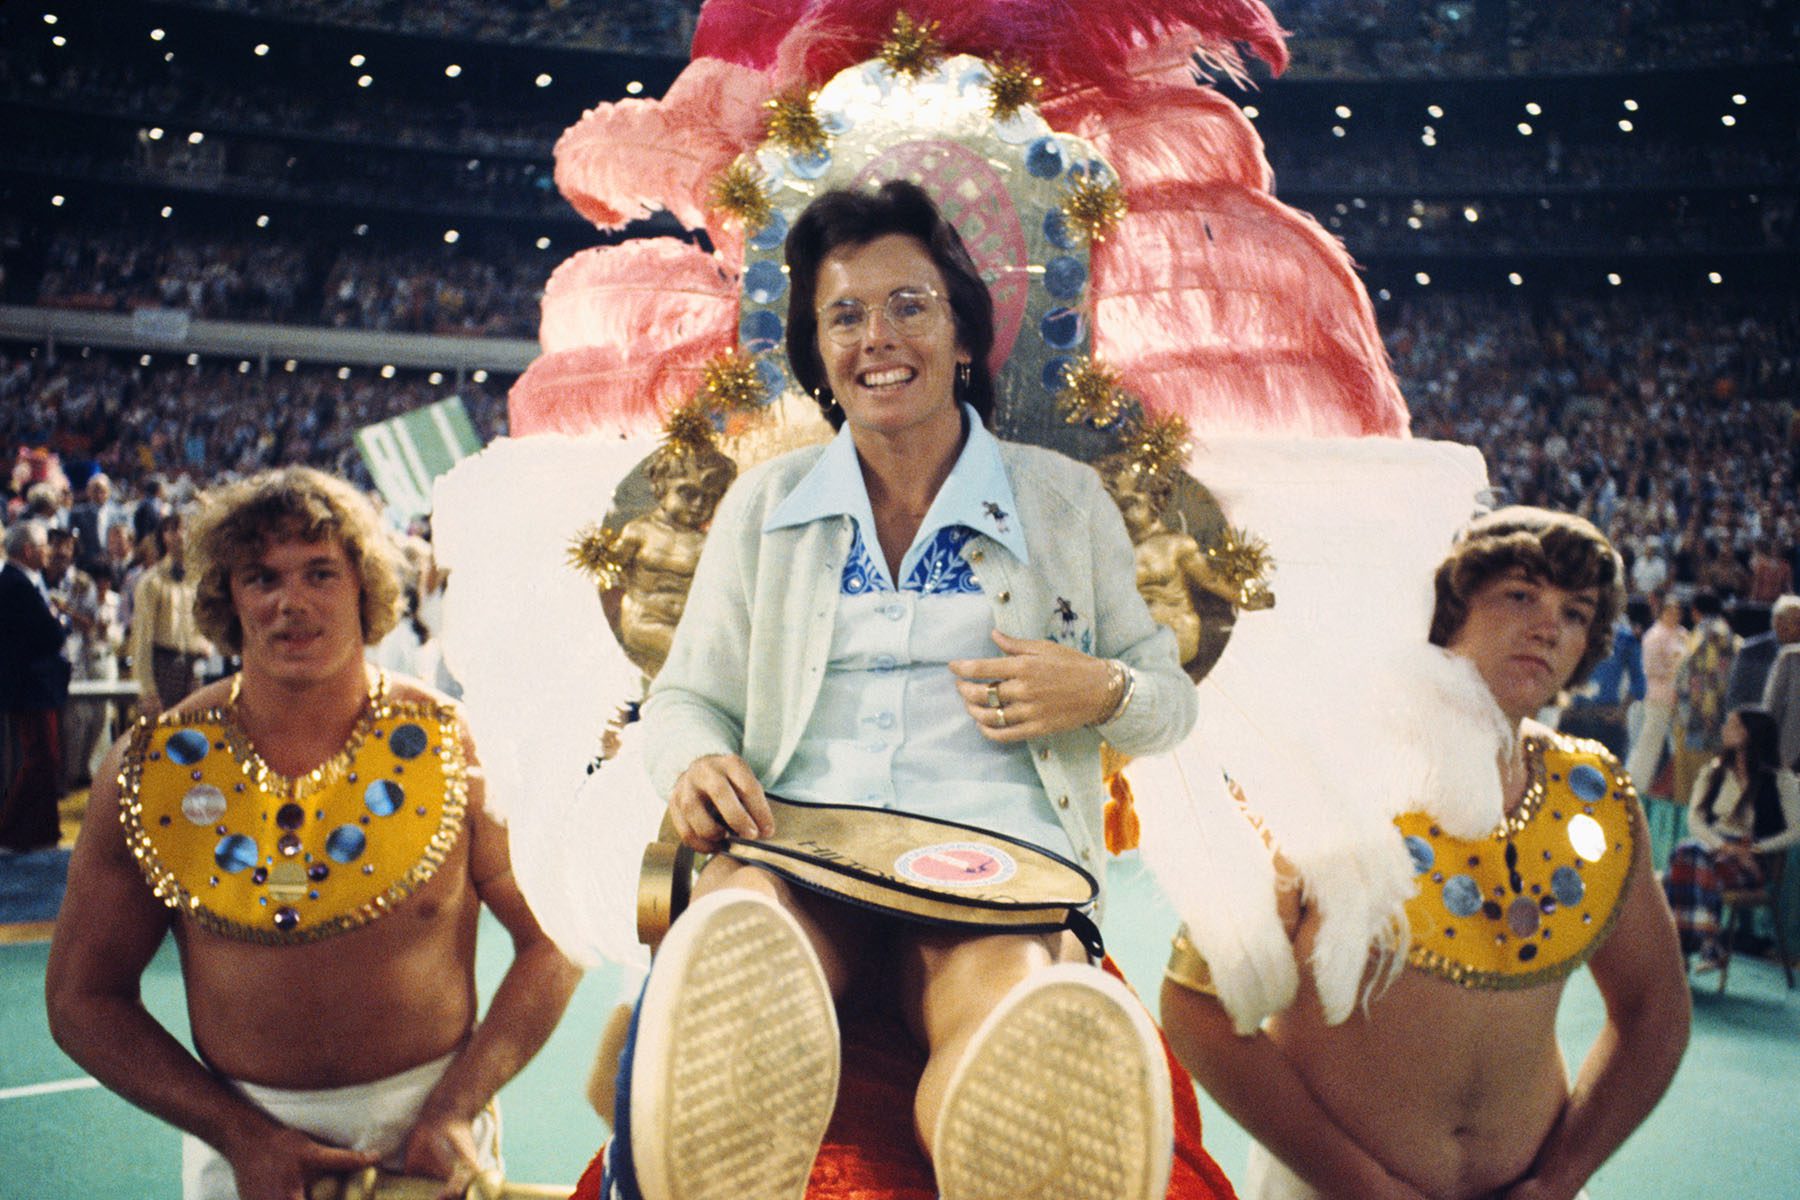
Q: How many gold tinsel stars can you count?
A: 11